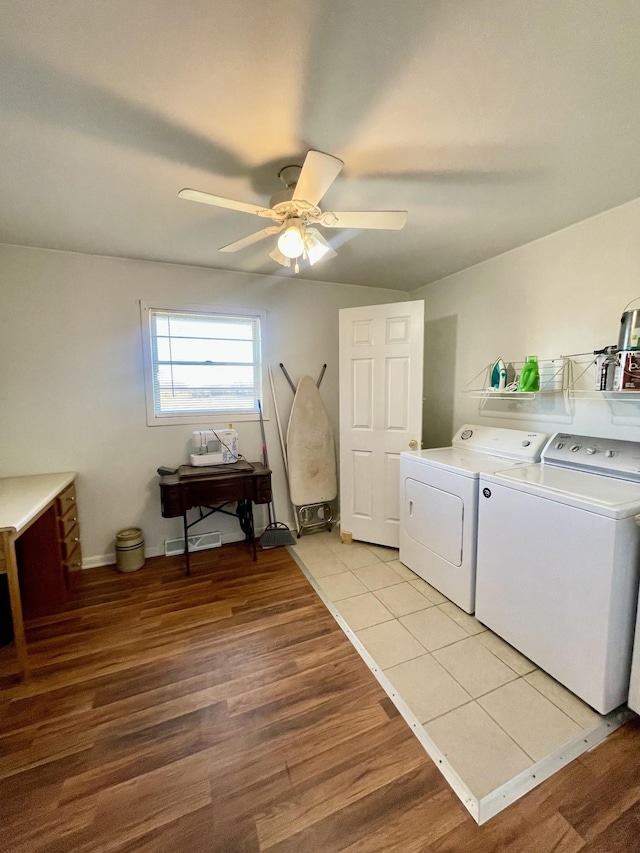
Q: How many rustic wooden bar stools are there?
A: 0